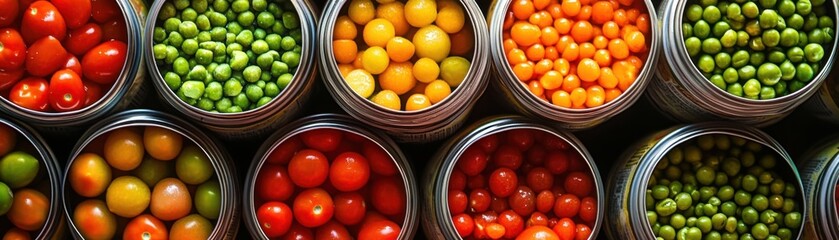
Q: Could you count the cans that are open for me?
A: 11